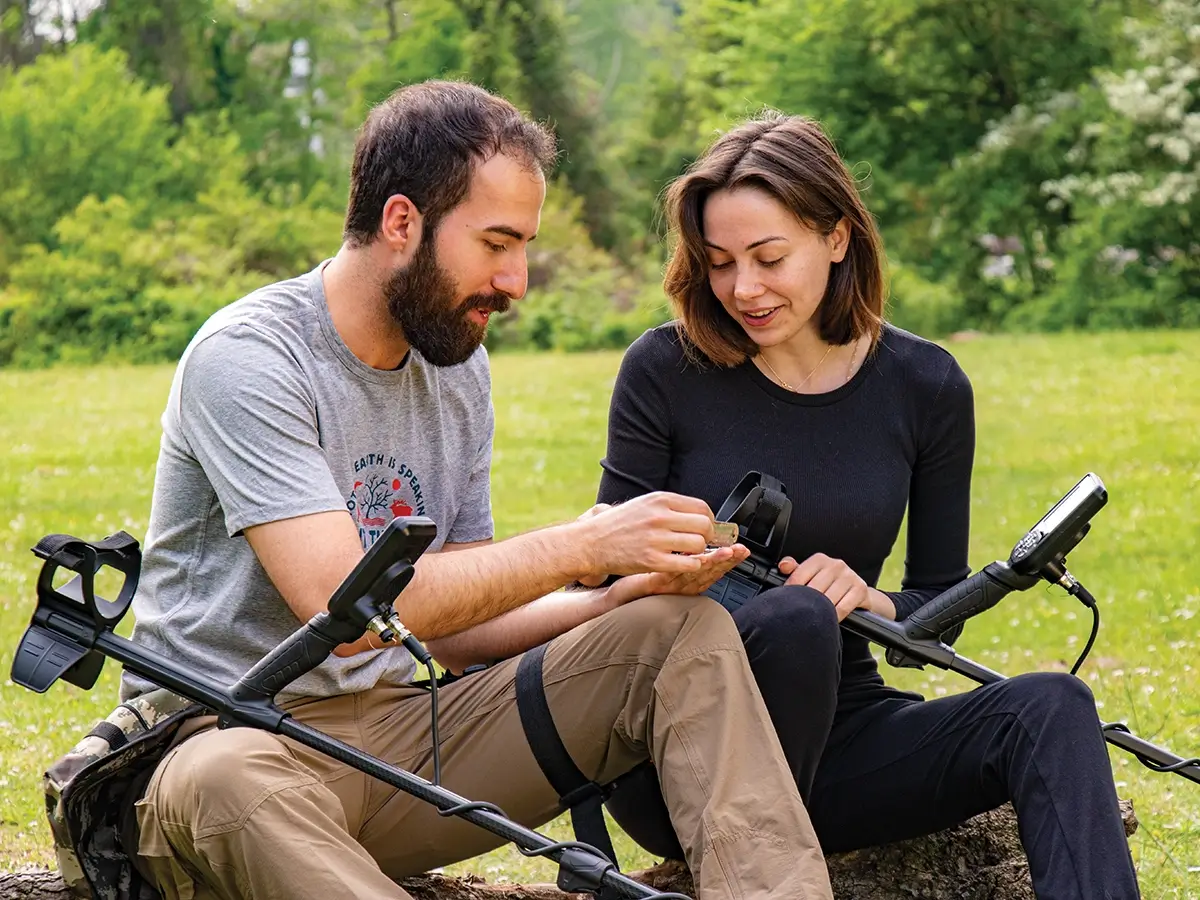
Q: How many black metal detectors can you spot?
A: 2